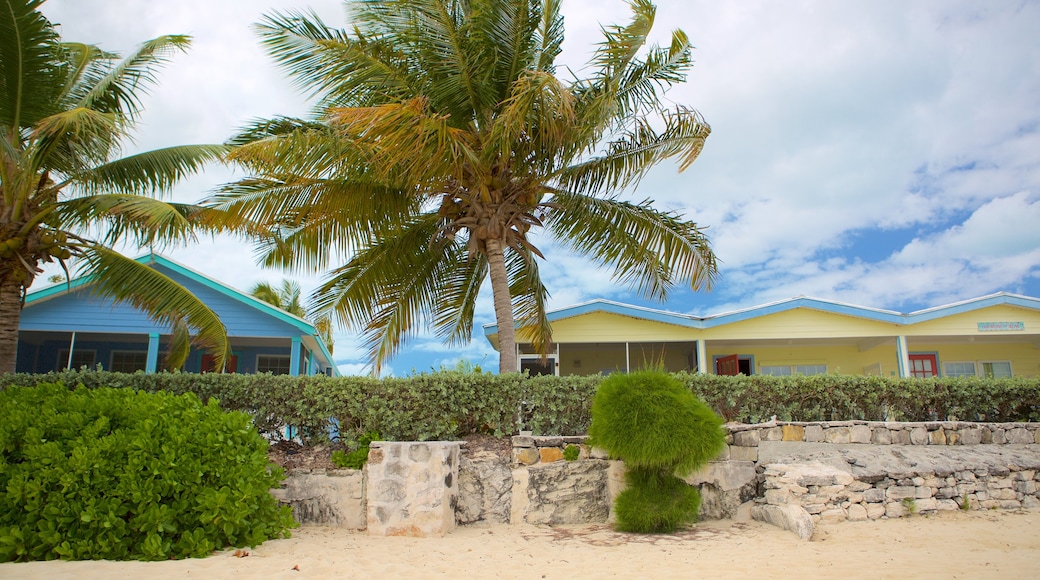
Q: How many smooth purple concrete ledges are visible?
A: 0